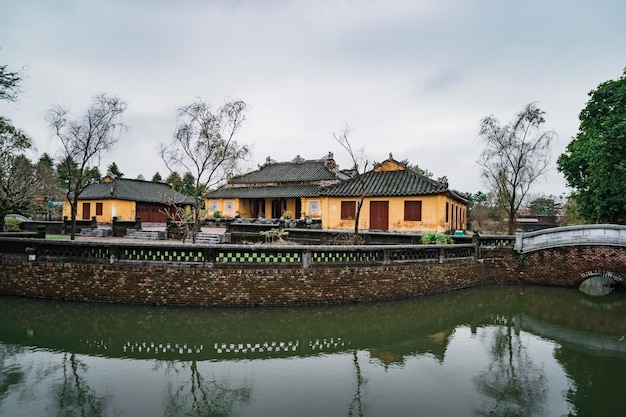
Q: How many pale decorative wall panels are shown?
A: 3